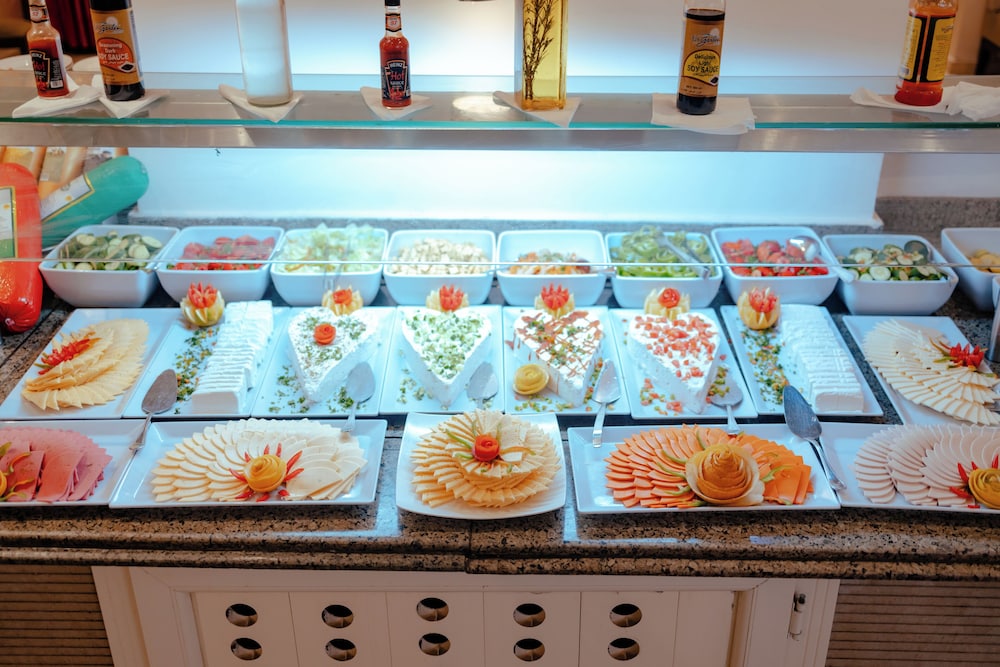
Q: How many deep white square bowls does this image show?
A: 9